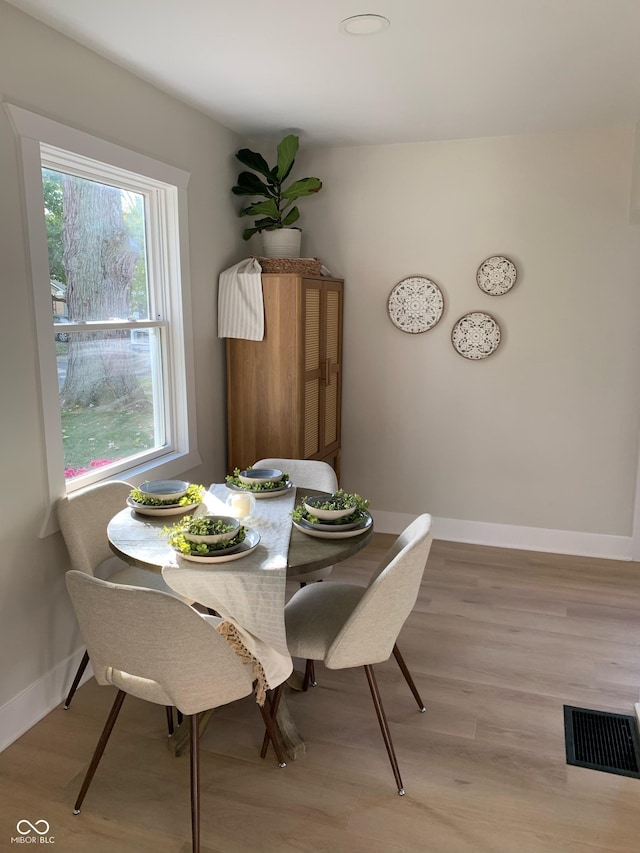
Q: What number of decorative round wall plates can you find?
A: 3